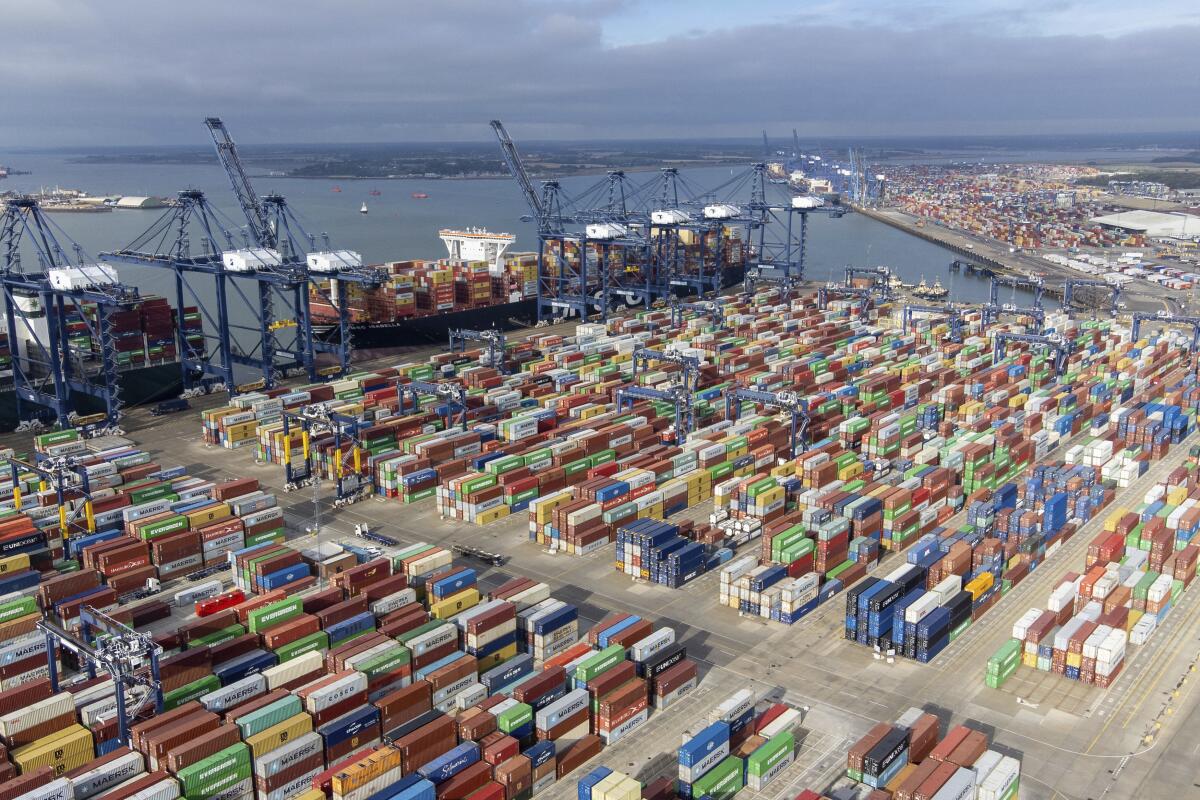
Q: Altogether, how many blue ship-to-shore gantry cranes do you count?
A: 7